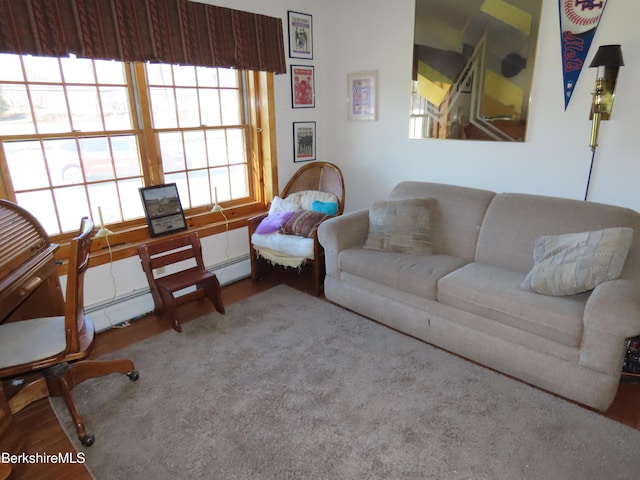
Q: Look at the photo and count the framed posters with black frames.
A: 3